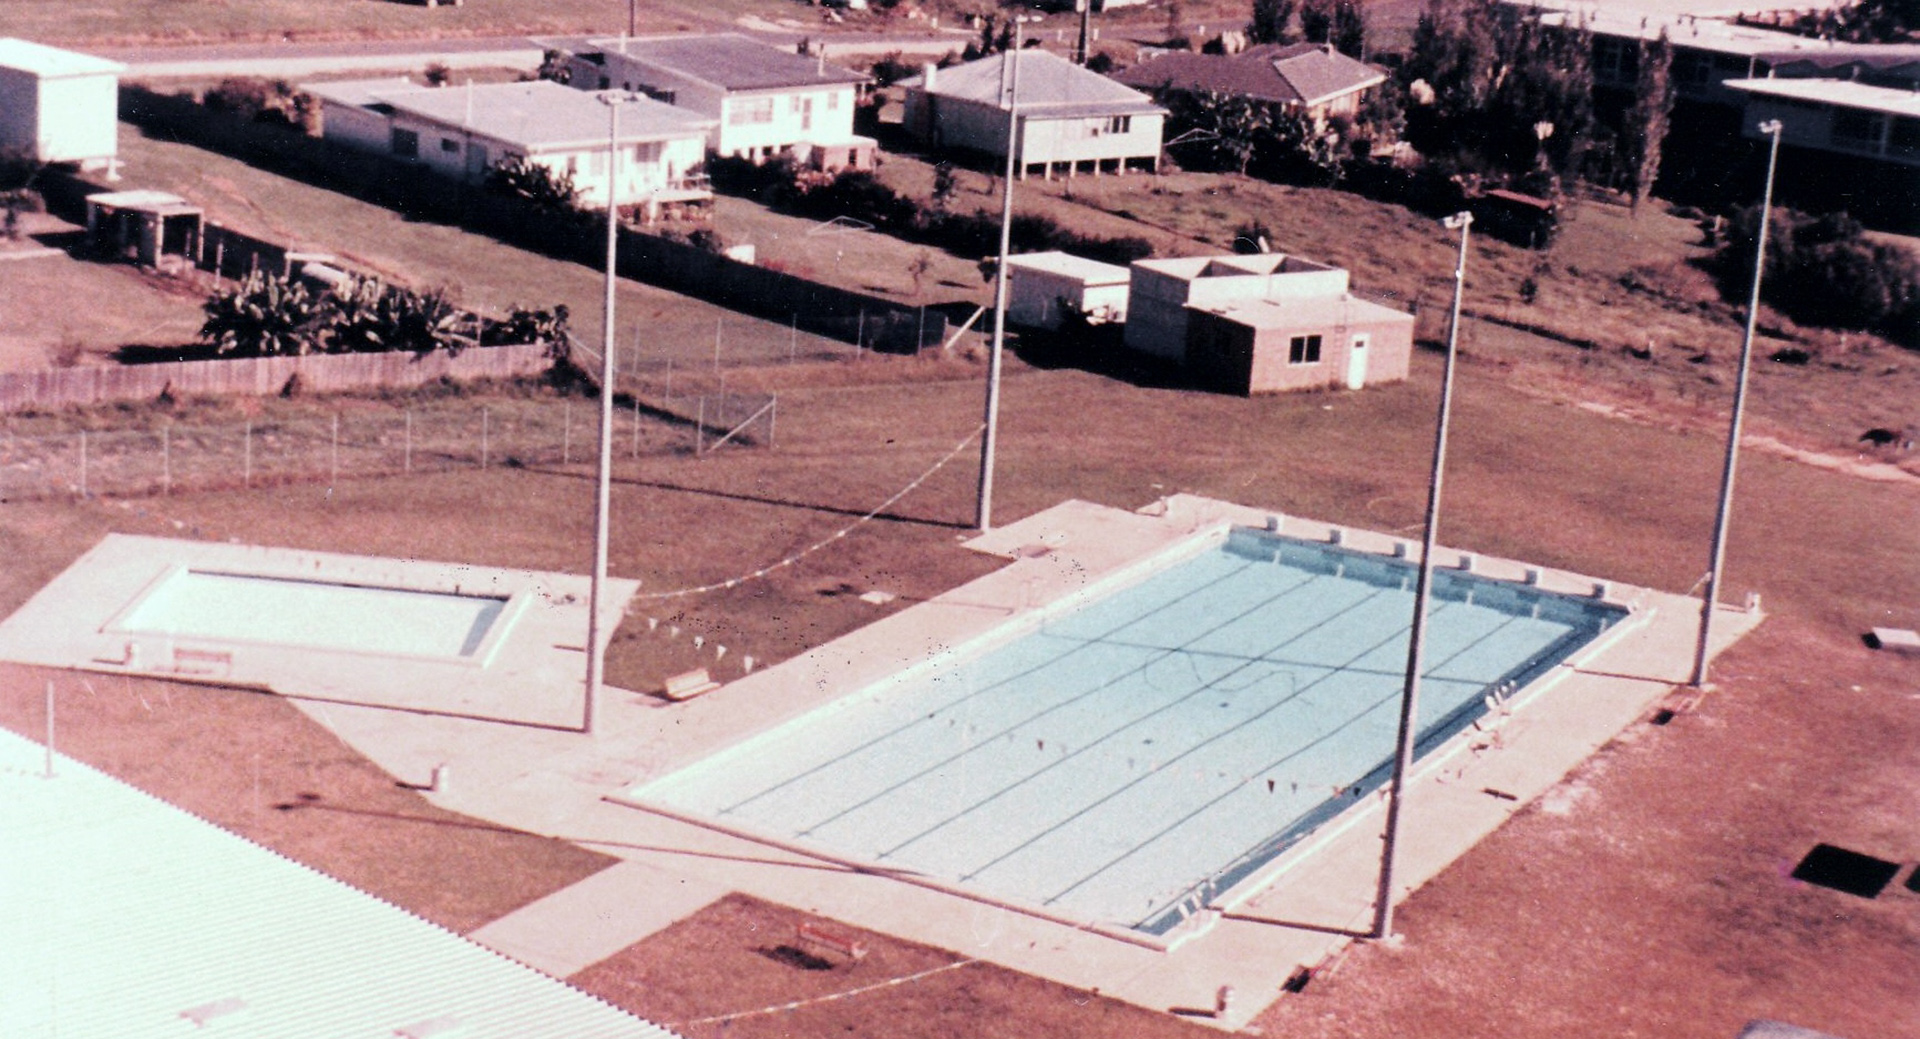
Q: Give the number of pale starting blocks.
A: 6